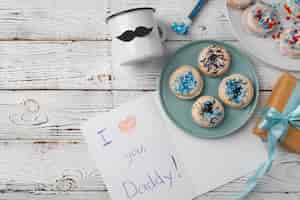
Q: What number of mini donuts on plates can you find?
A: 7